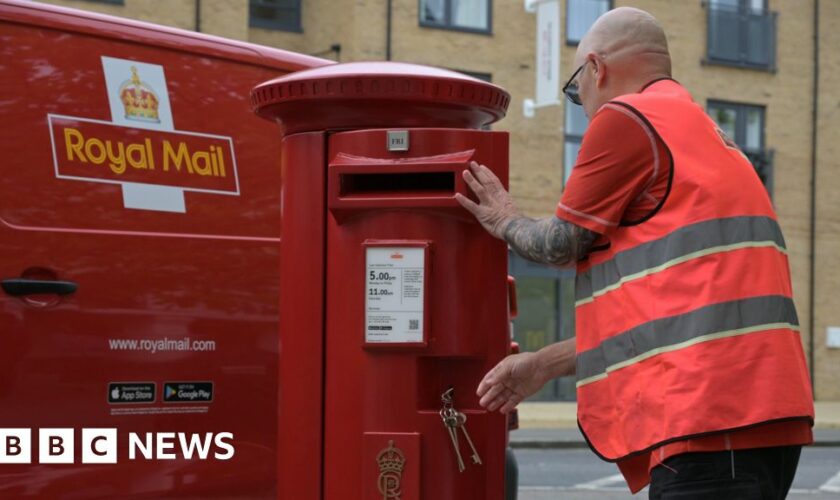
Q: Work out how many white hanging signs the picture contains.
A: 1